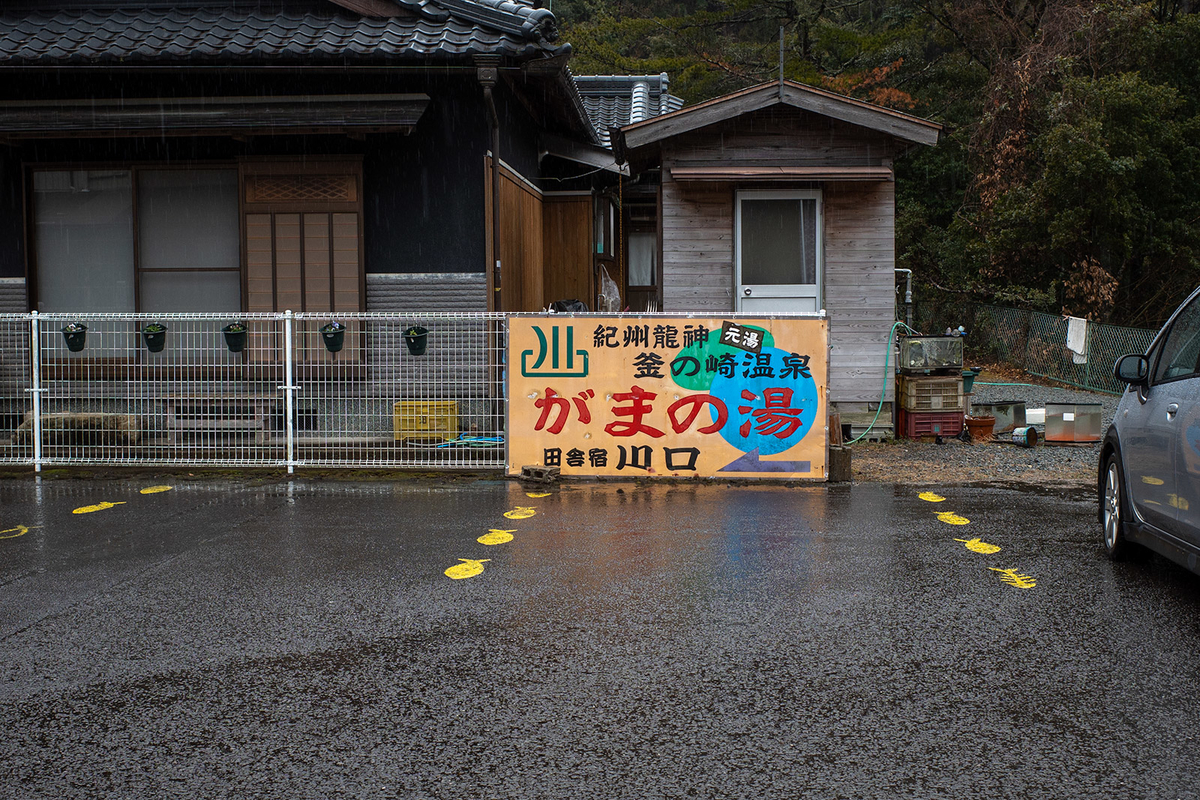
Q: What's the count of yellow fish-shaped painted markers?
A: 11